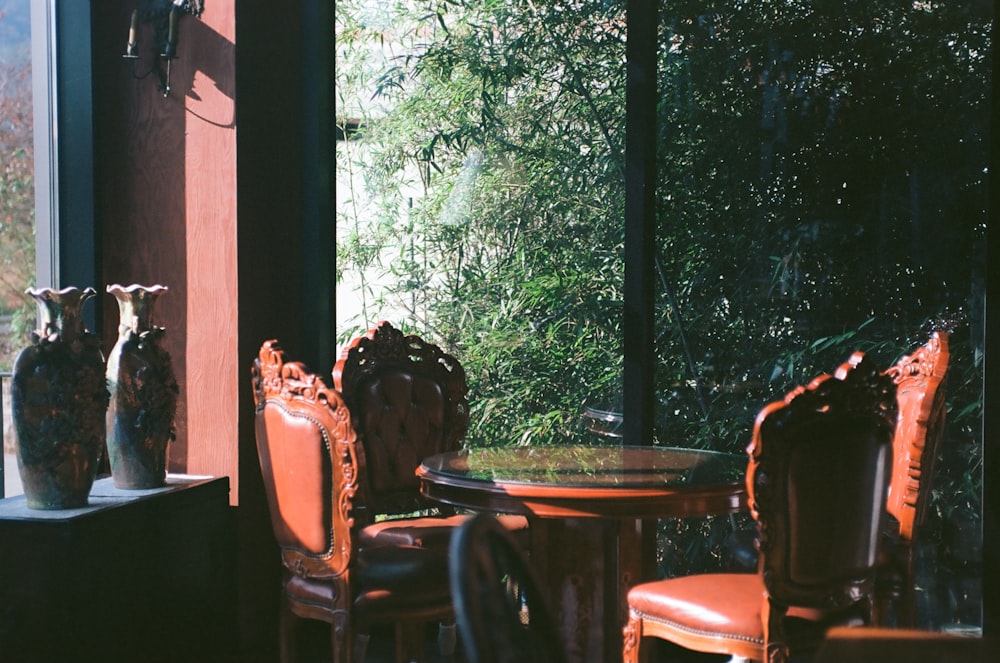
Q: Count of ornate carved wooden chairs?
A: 4